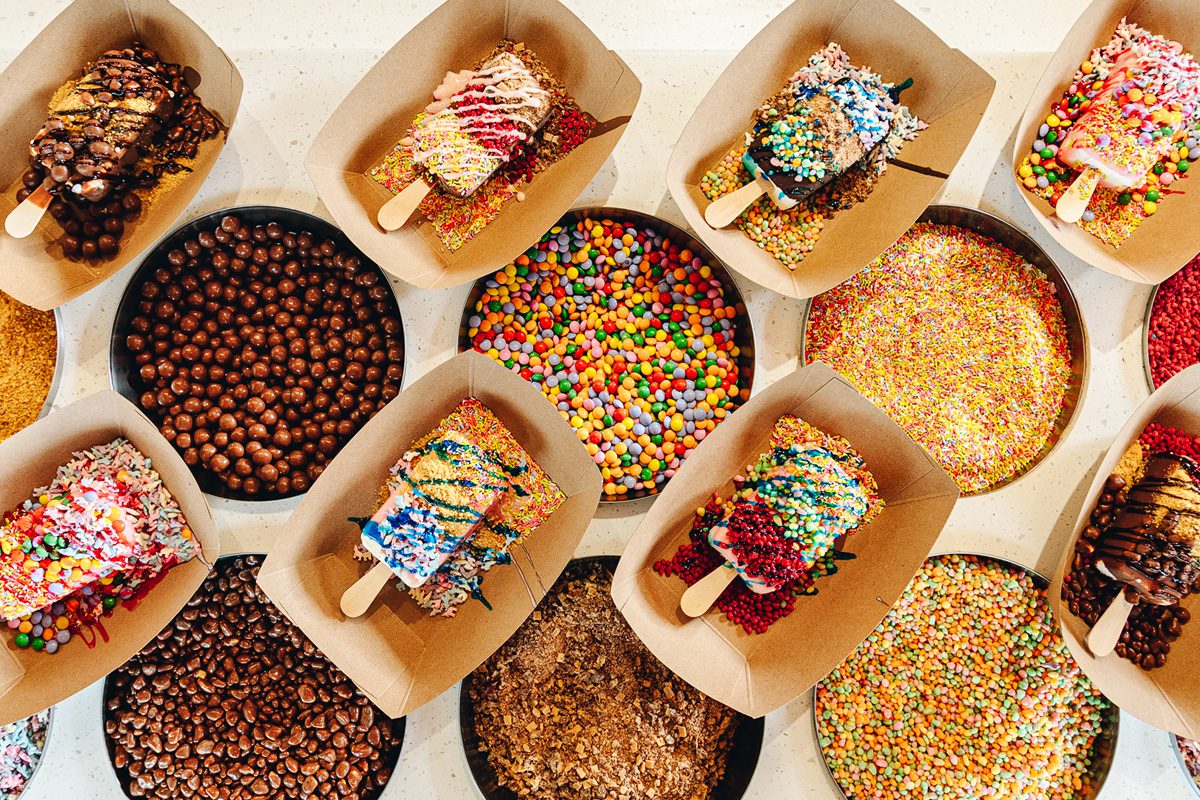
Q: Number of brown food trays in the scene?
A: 8